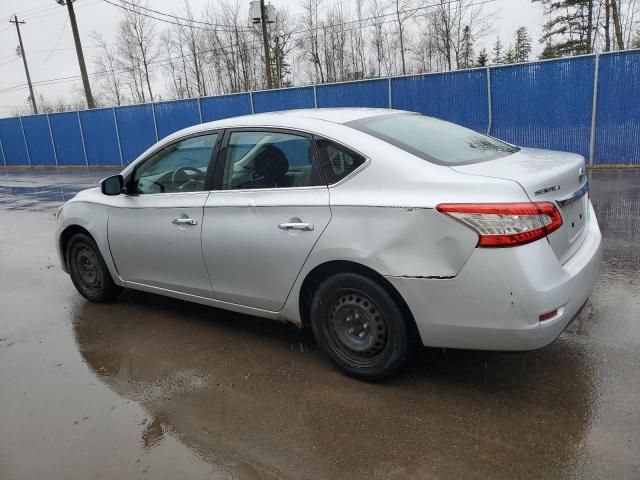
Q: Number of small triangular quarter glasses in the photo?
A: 1